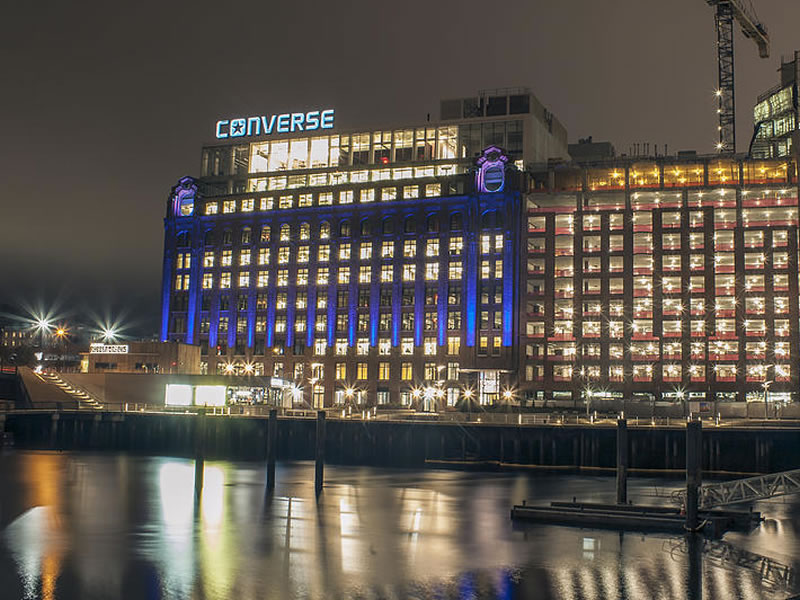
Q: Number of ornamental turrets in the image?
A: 2